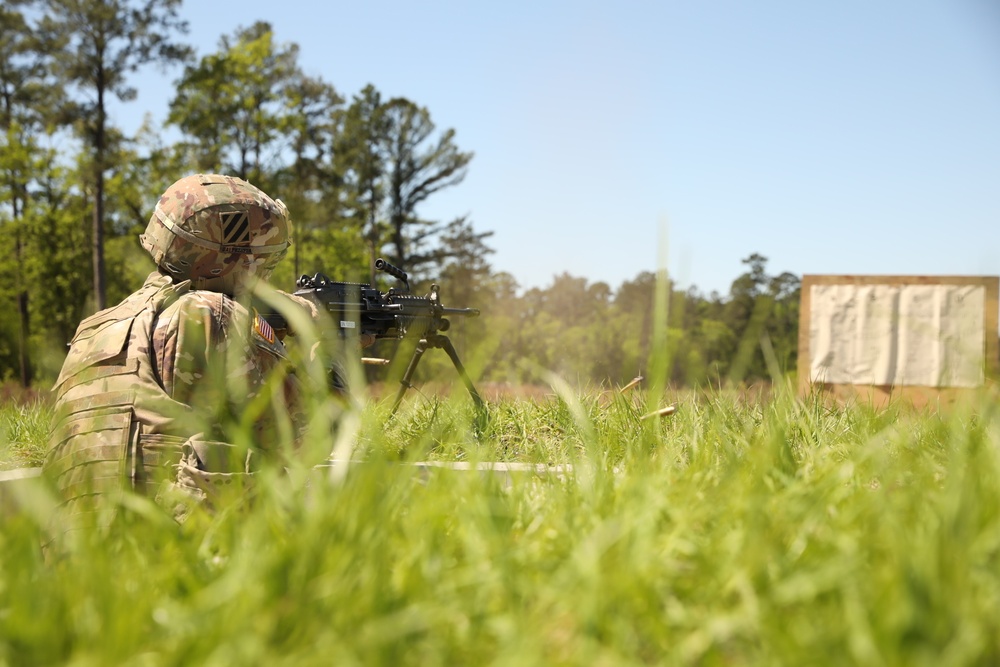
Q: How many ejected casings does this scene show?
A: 3